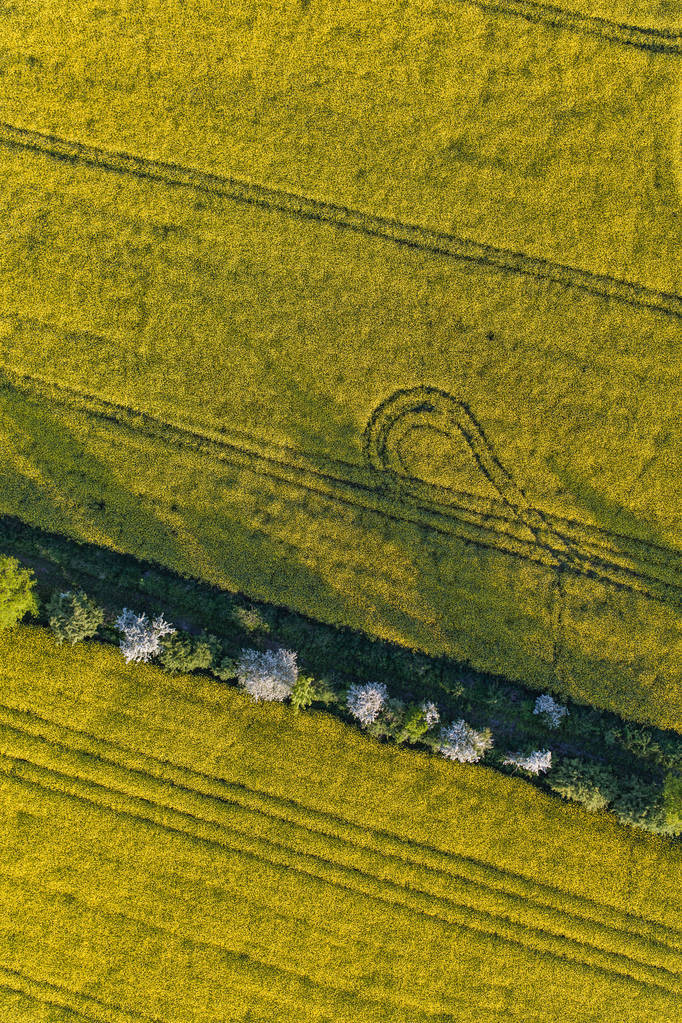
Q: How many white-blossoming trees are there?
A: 7